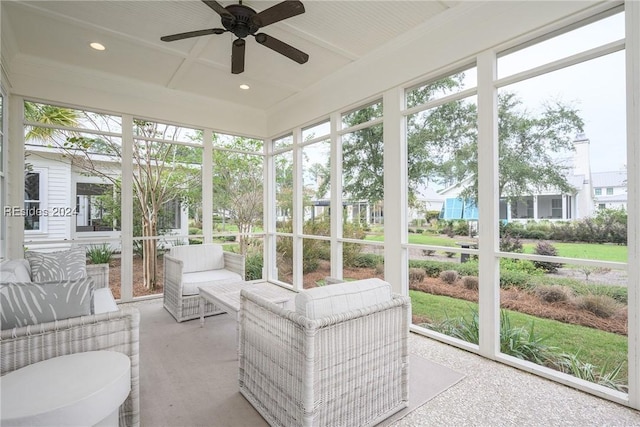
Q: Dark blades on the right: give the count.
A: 2